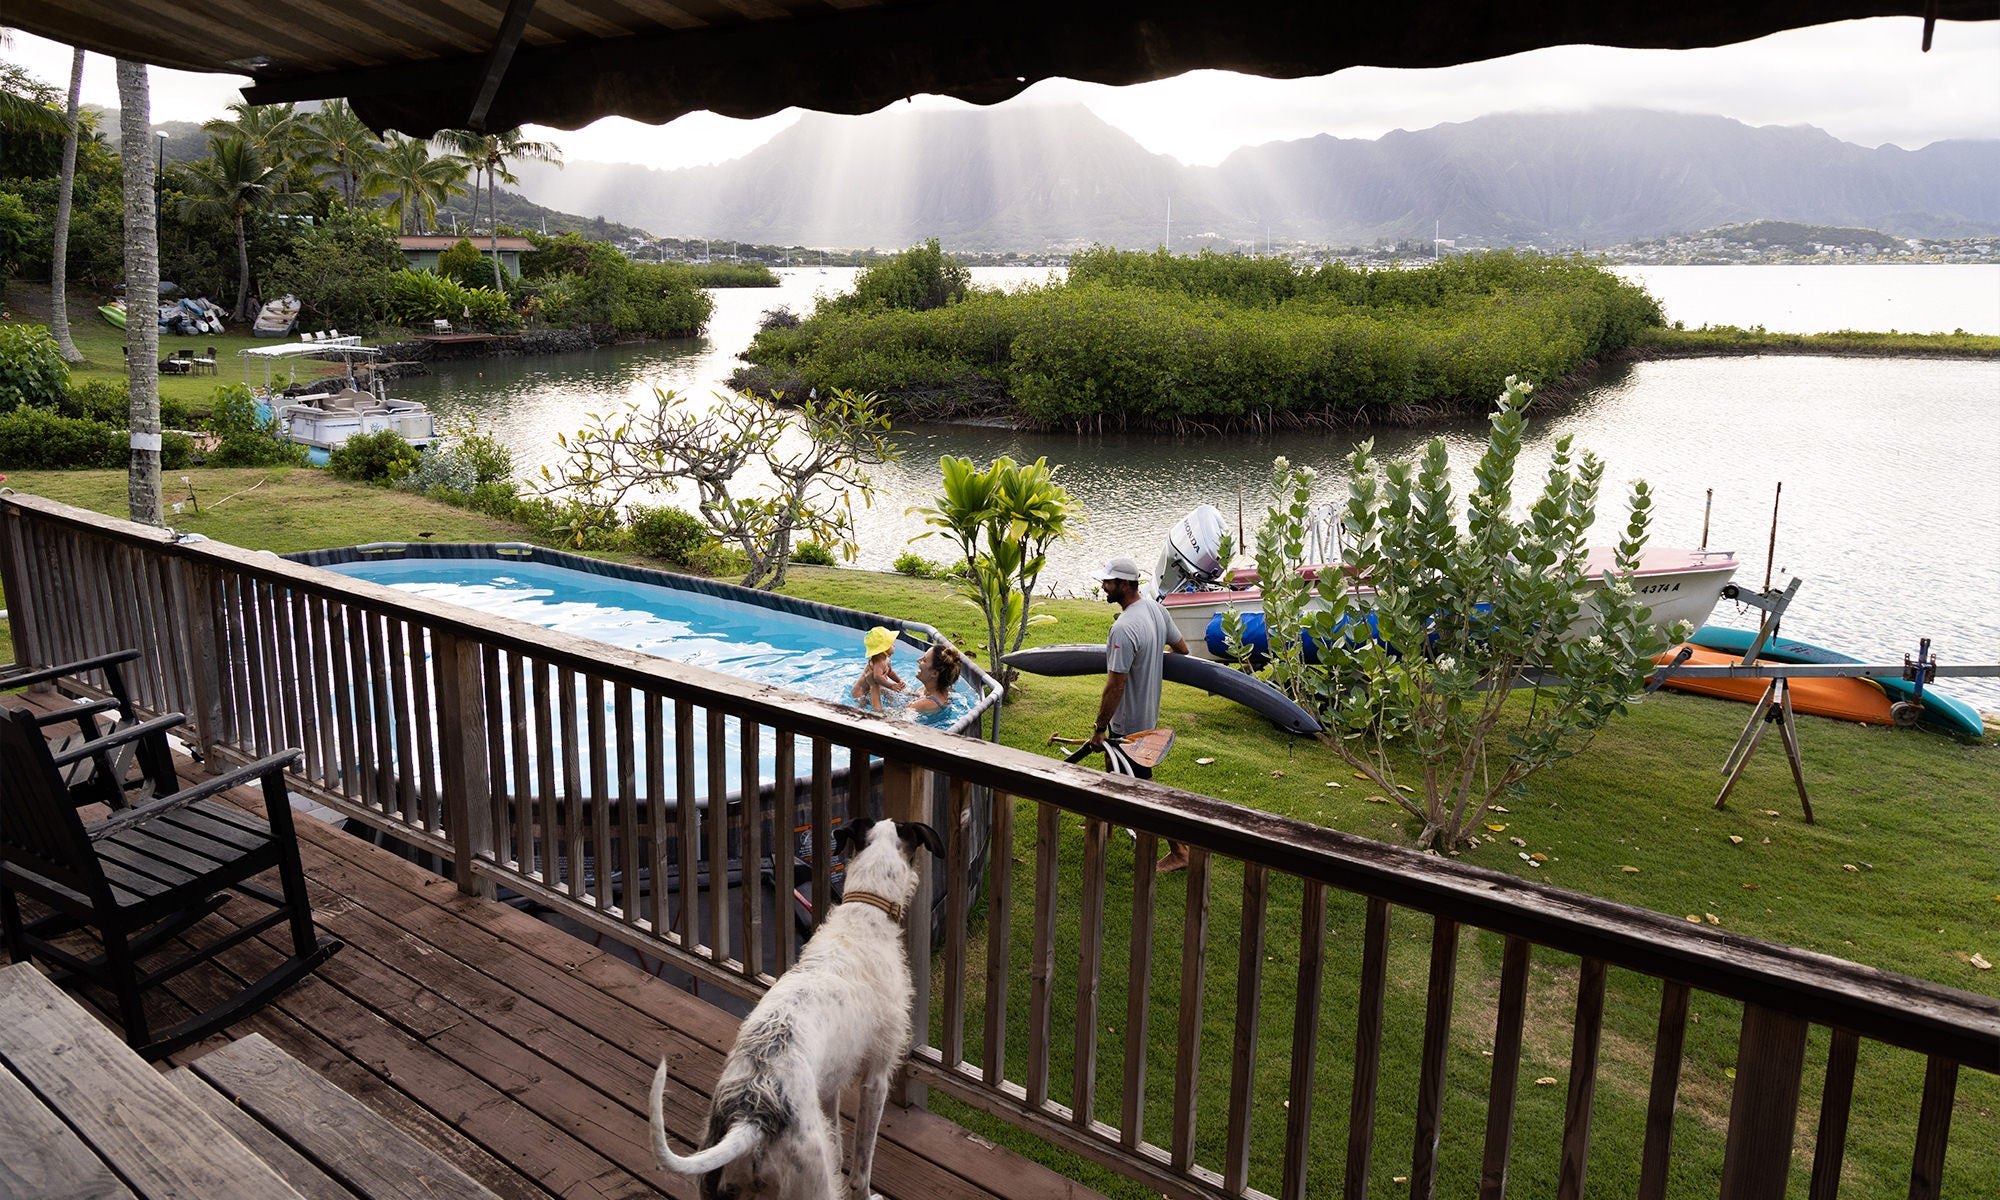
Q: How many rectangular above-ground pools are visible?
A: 1